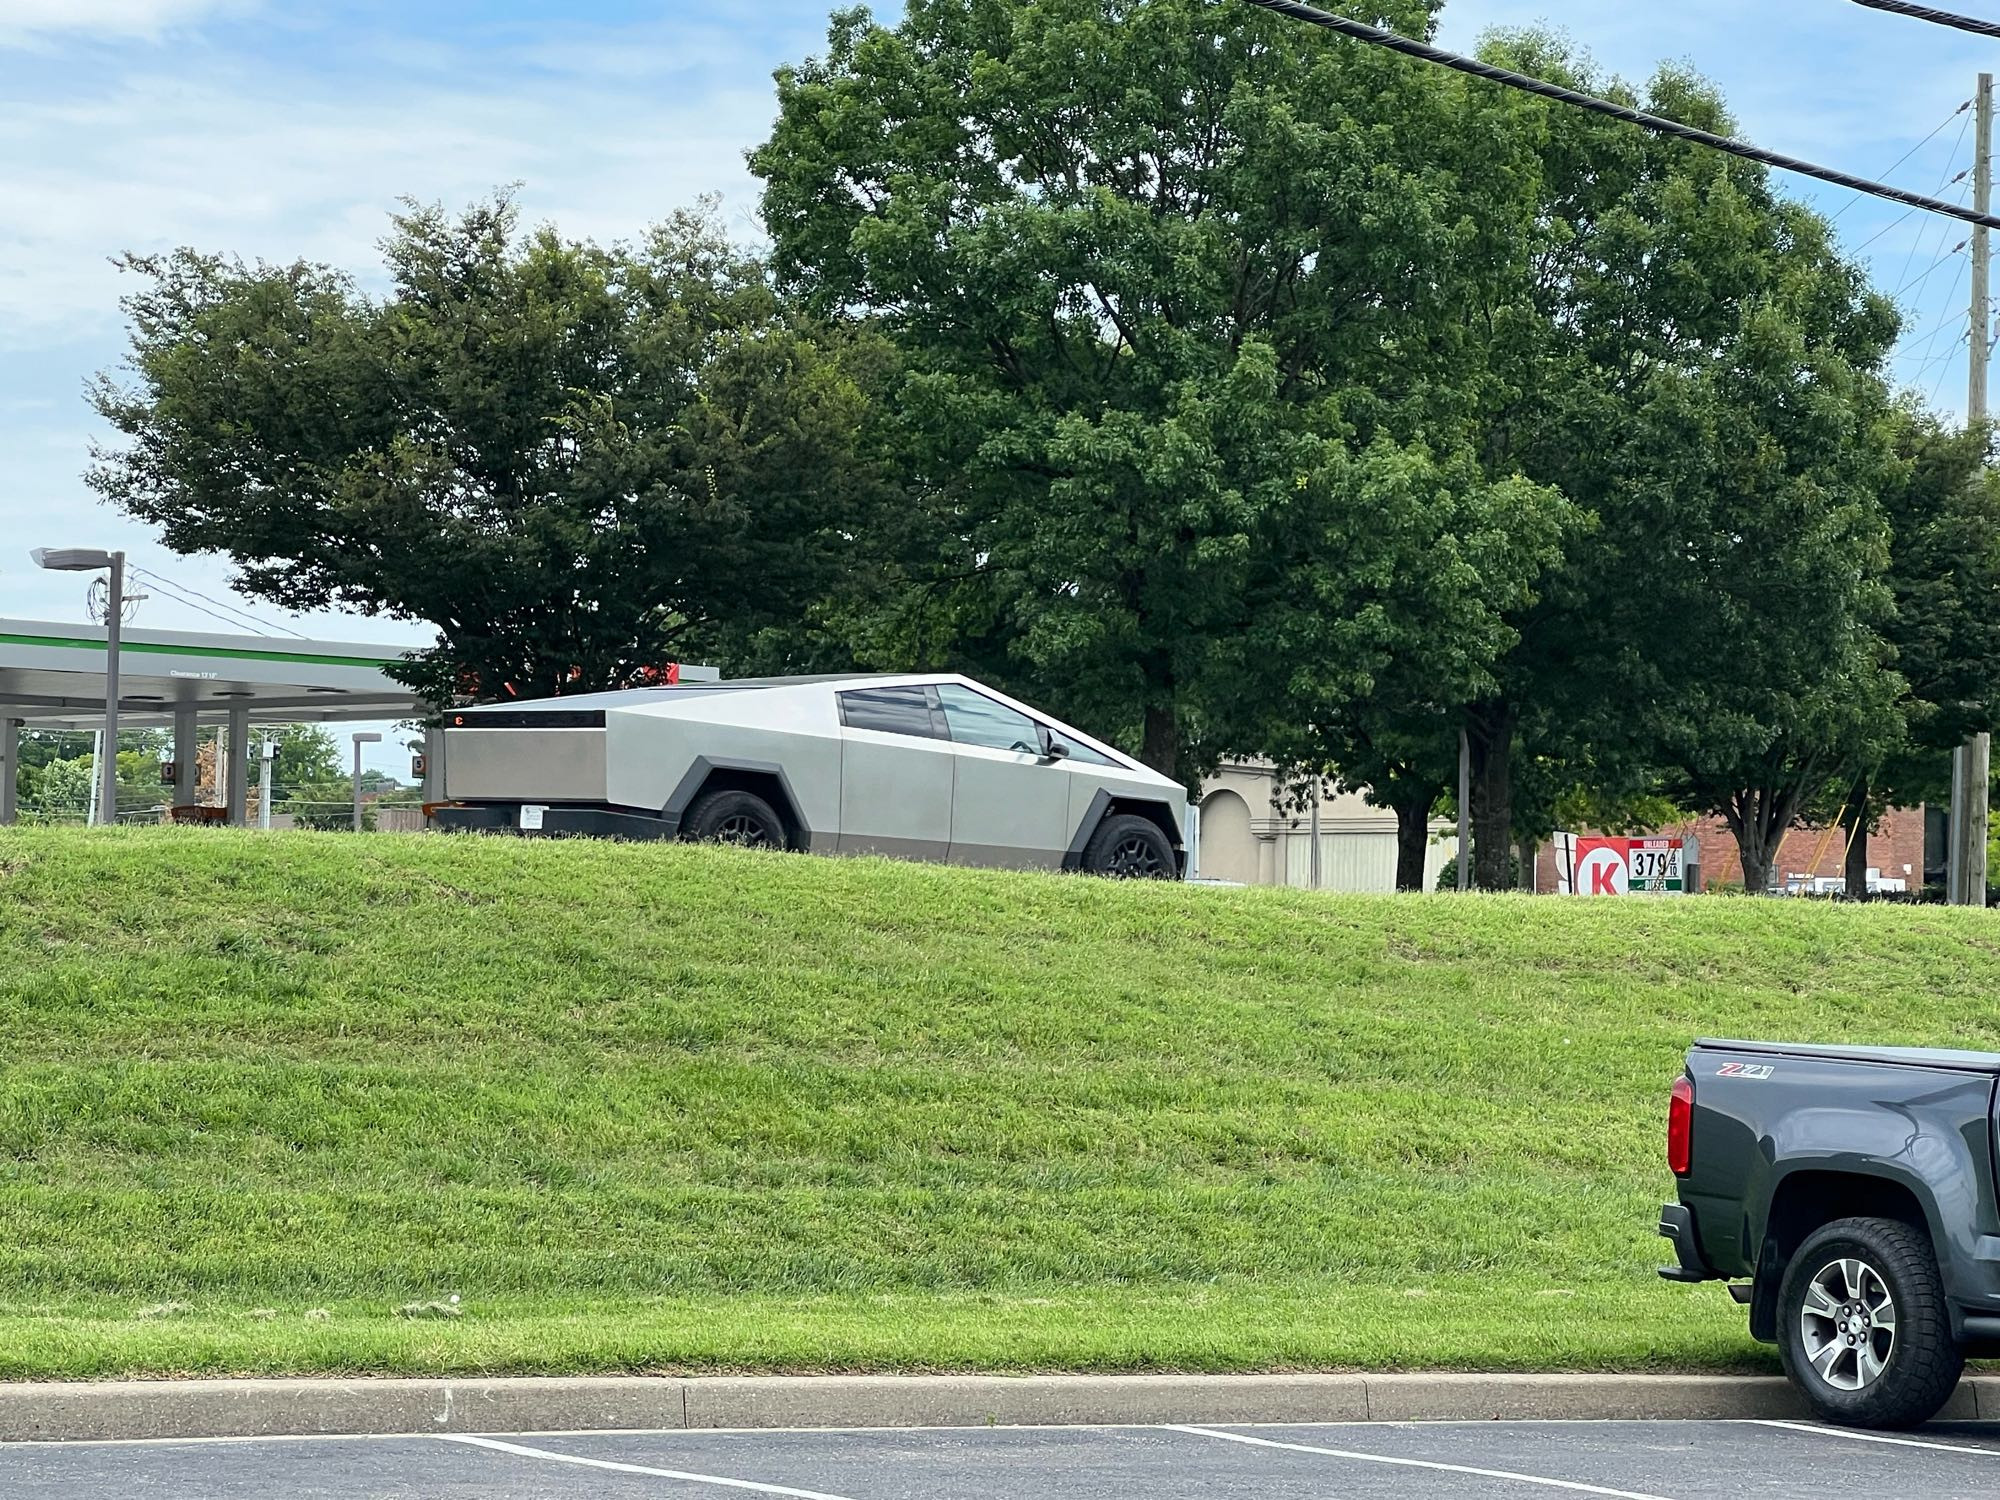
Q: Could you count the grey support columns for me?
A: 4